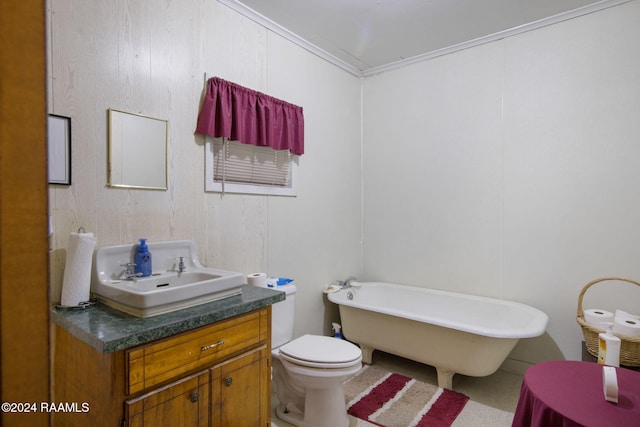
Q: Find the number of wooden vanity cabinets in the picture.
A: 1